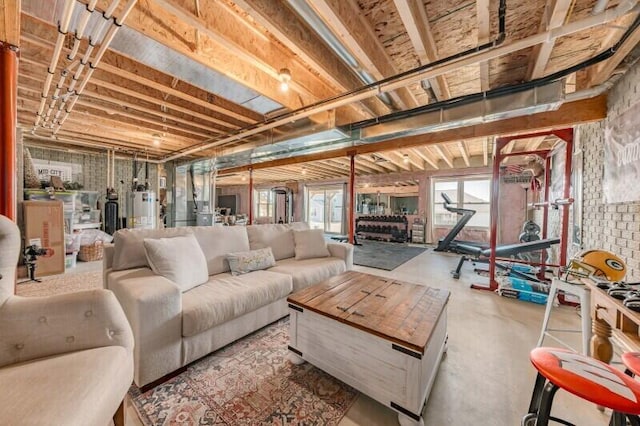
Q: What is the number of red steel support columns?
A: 3